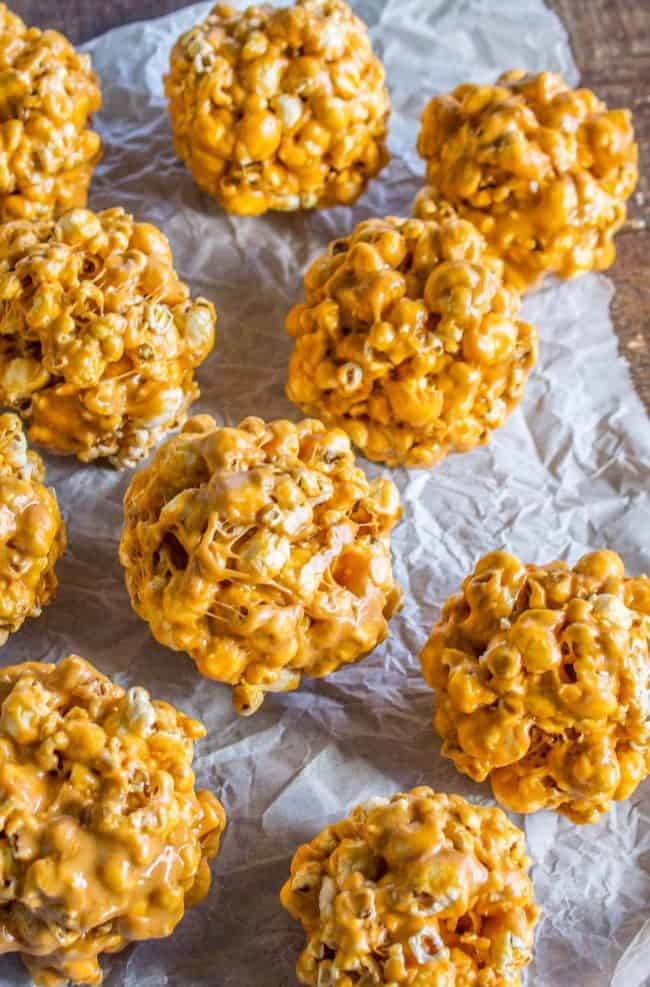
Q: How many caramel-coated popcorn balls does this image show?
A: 10